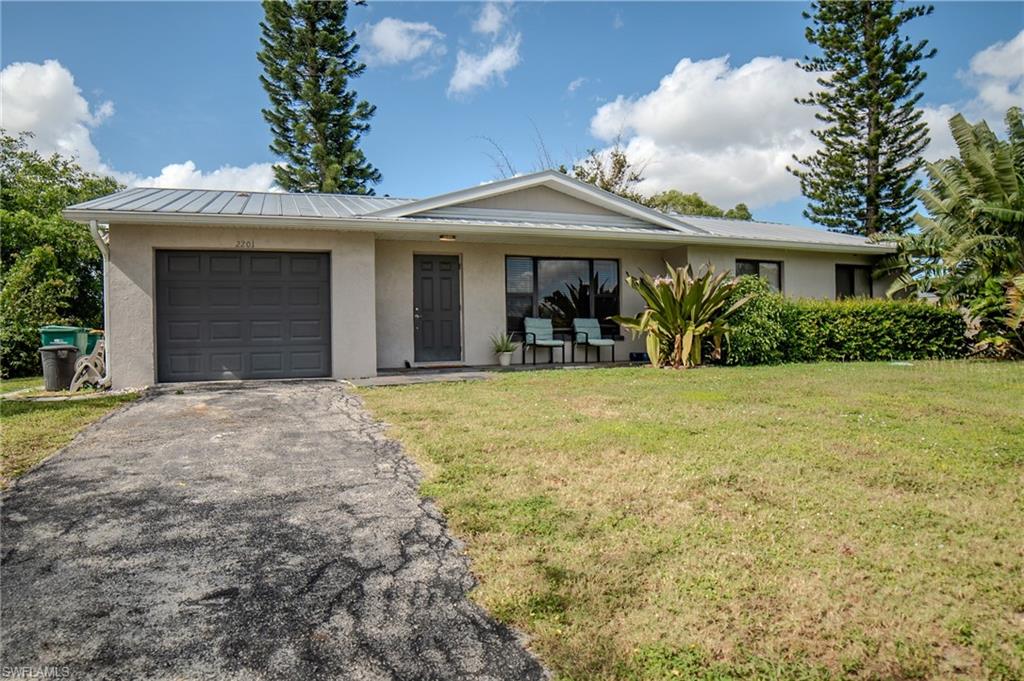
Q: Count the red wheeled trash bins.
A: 0